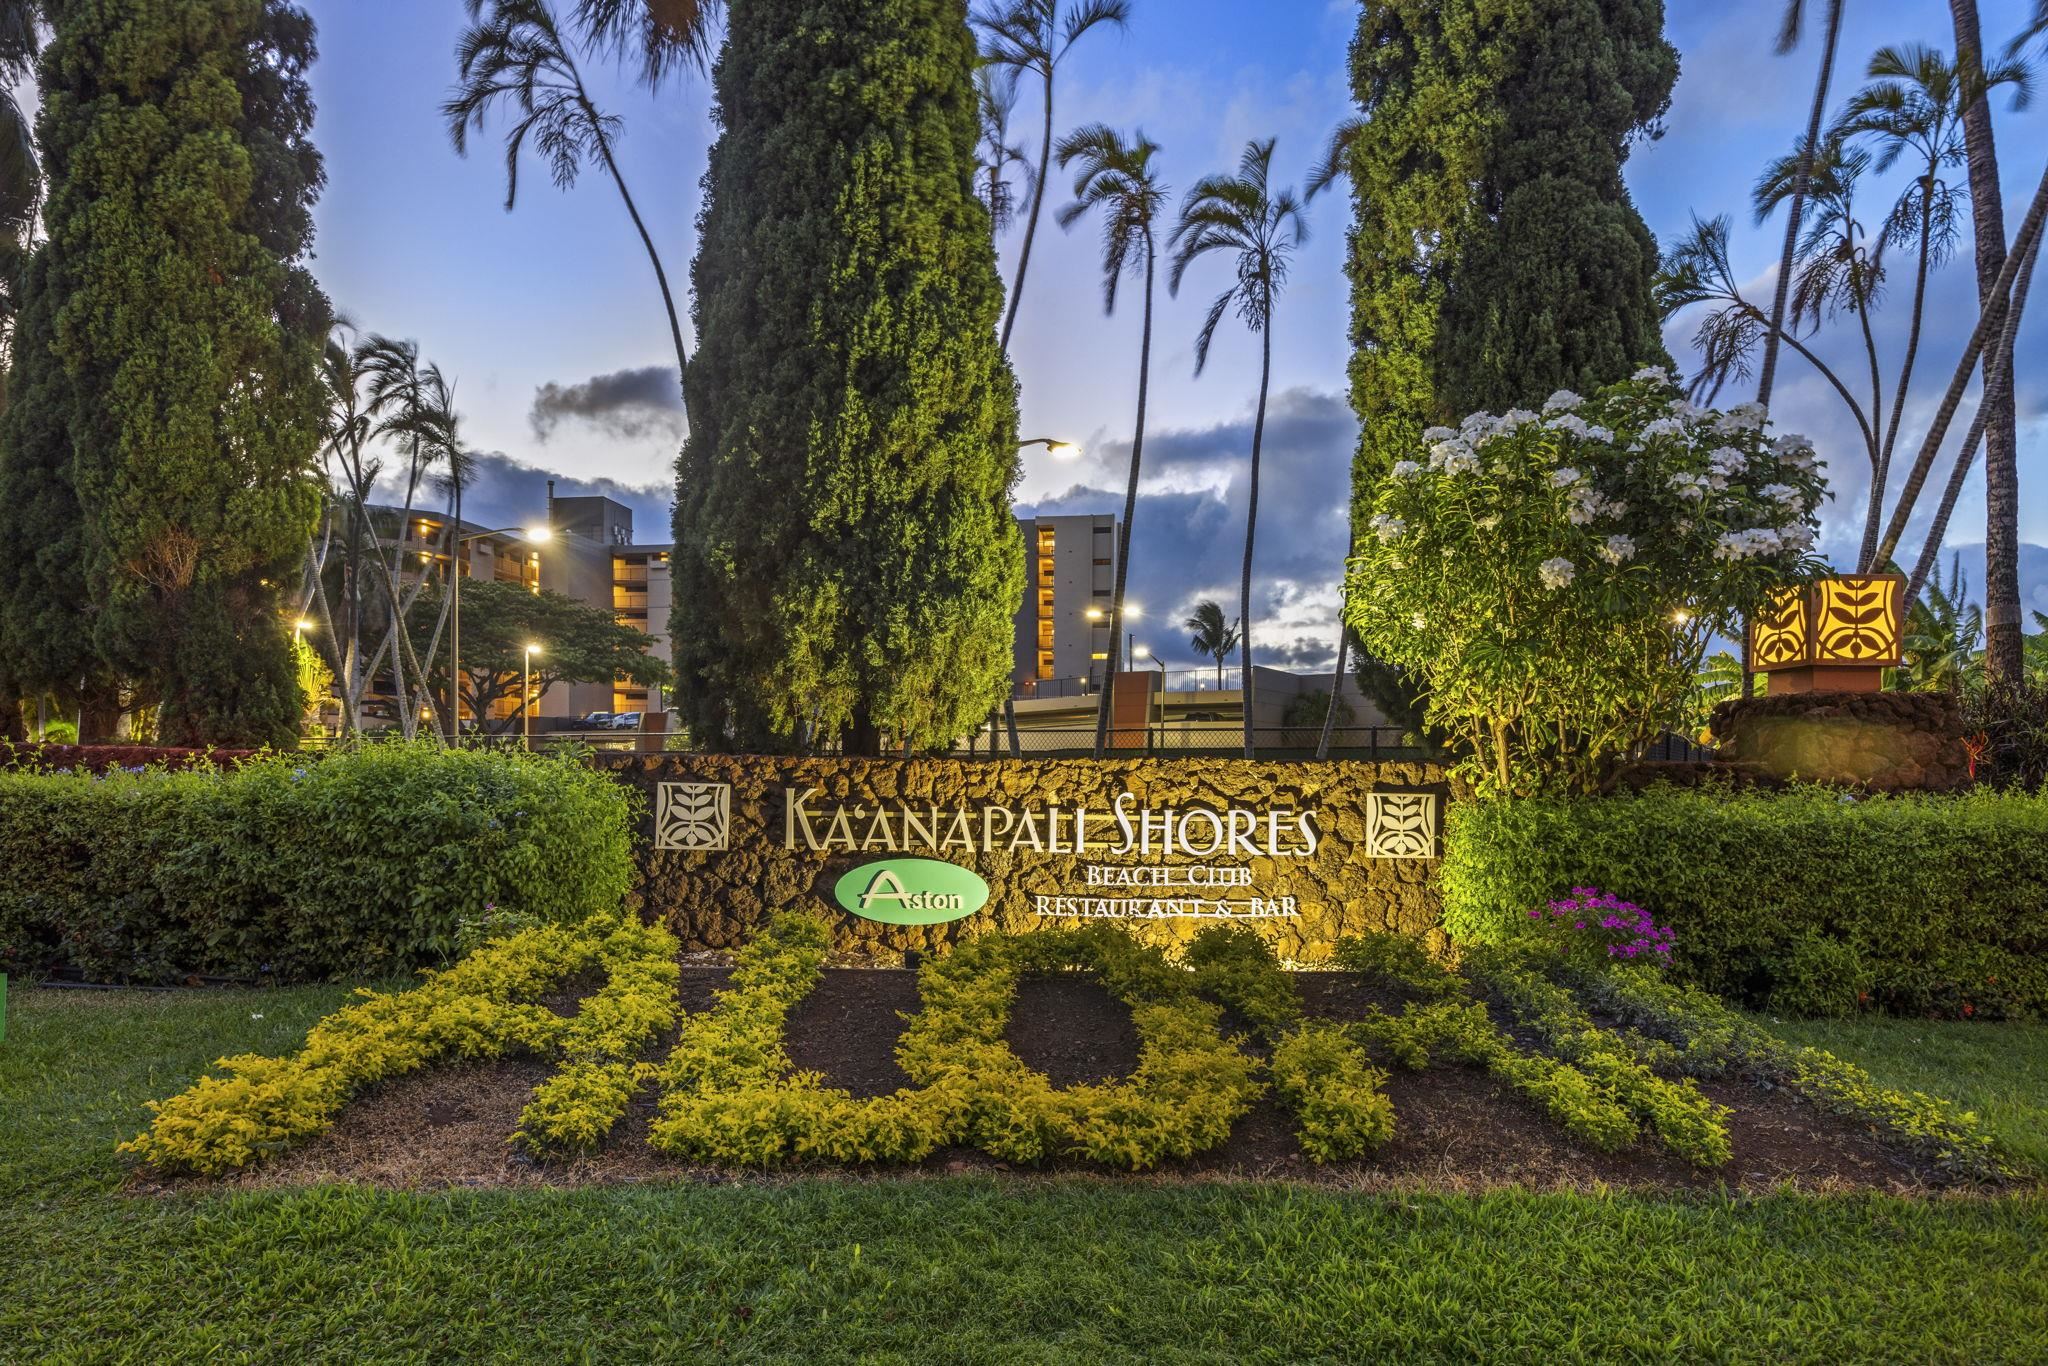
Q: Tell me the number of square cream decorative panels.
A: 2